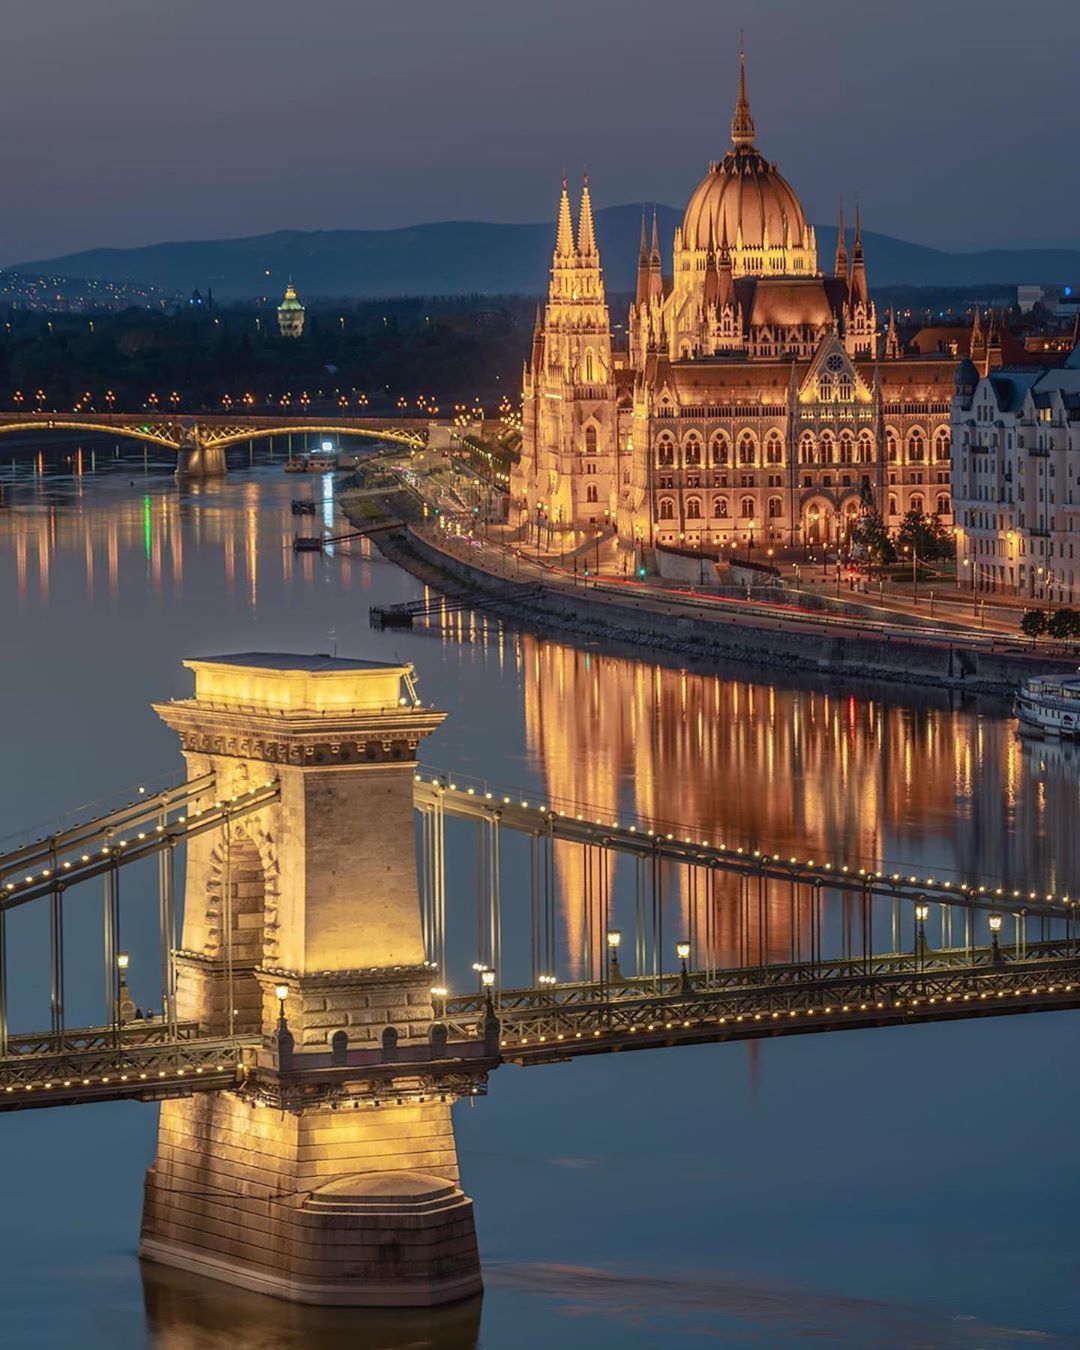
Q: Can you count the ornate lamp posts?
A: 7